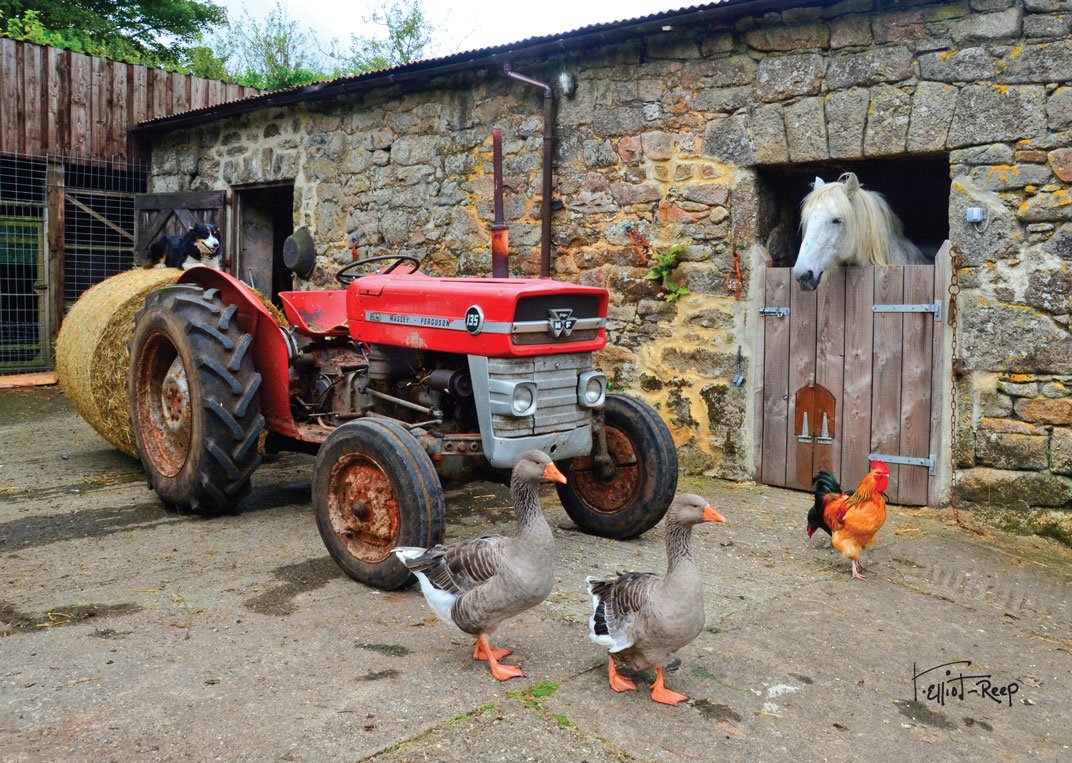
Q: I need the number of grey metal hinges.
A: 4